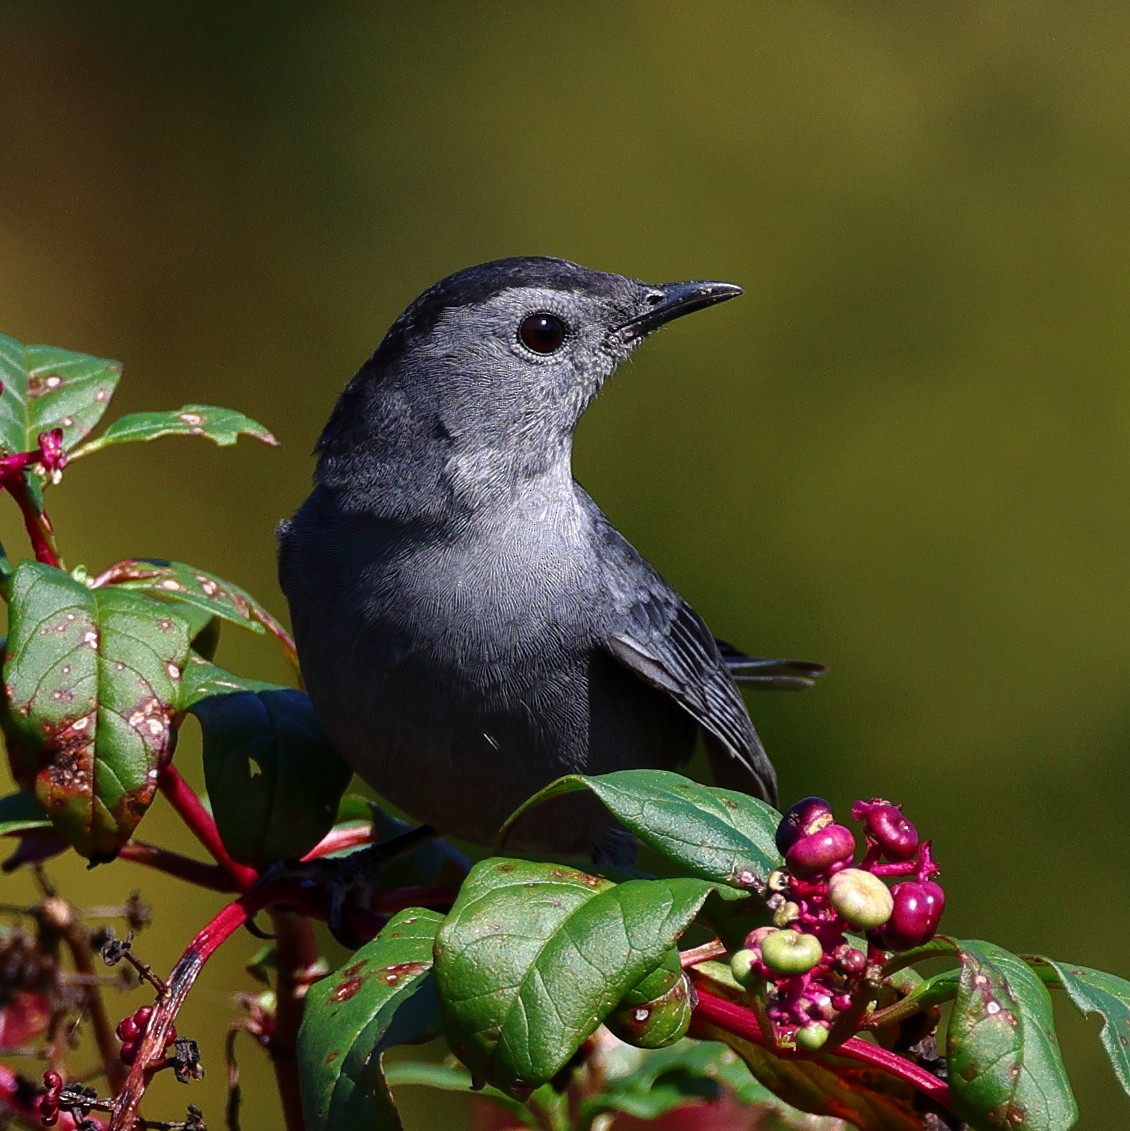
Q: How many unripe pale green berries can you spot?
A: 4